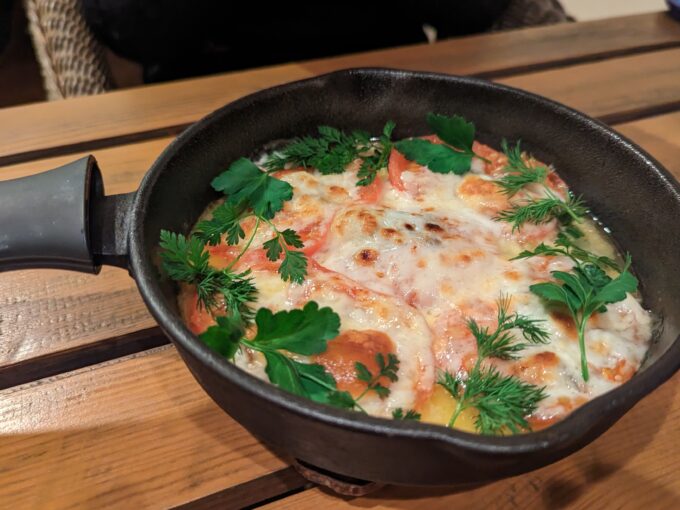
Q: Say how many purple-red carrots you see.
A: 0